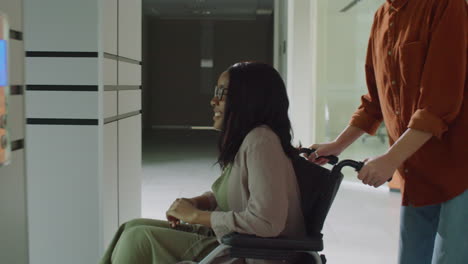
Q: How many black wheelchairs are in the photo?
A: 1